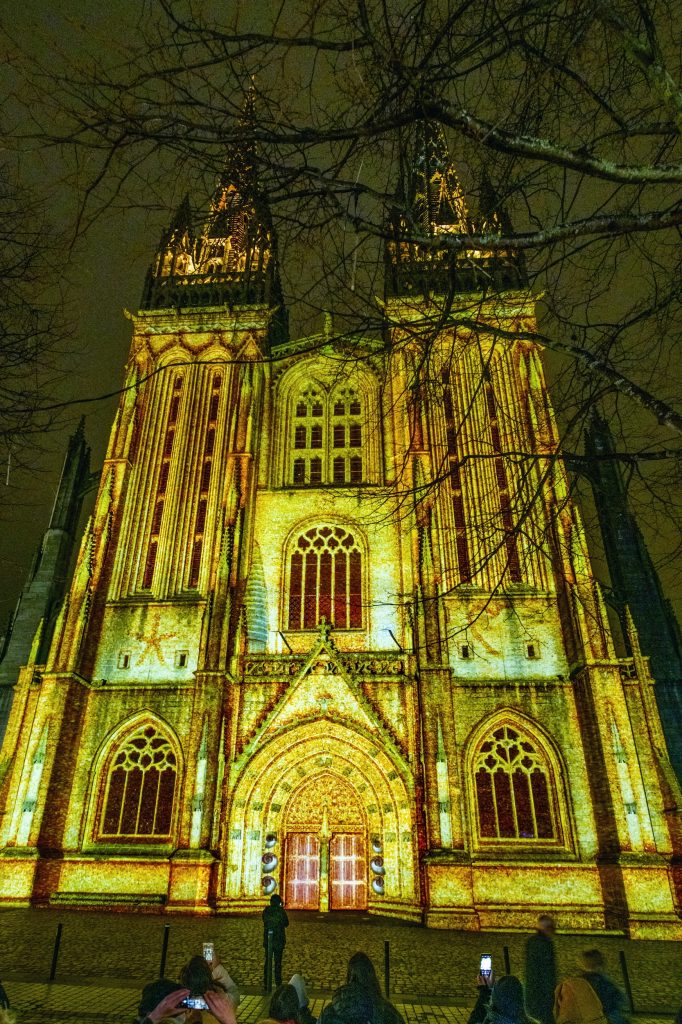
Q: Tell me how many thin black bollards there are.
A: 6